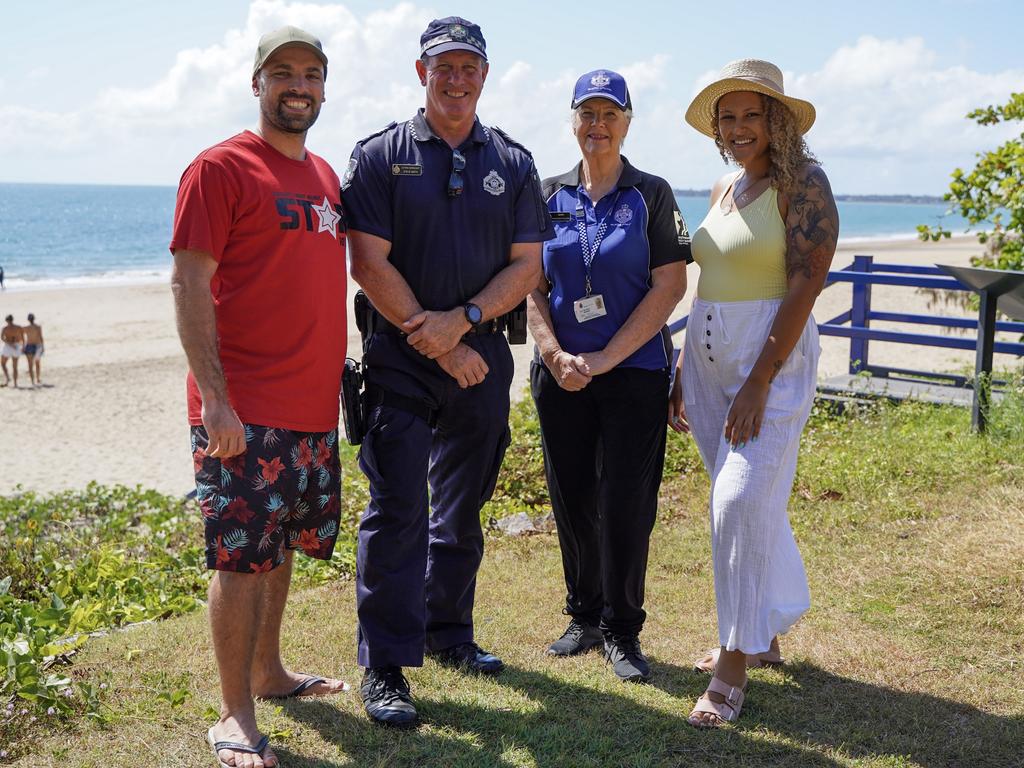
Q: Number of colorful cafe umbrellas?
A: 0